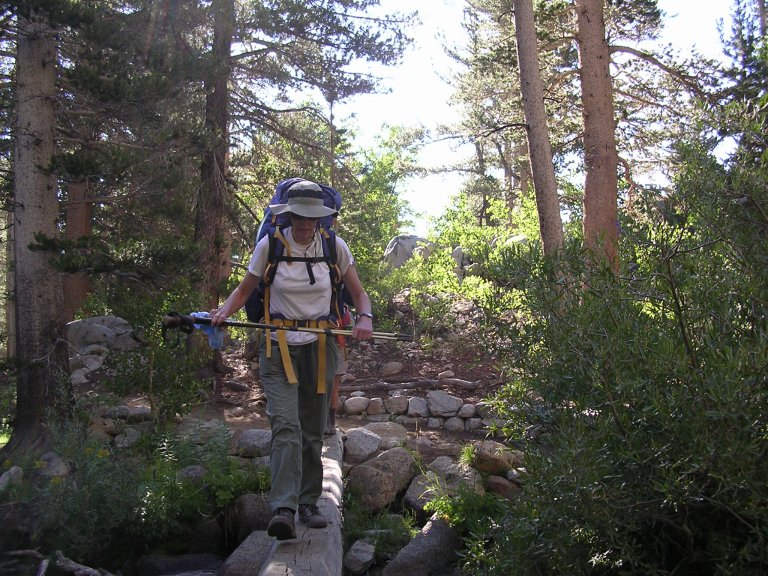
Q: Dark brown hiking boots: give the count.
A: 2